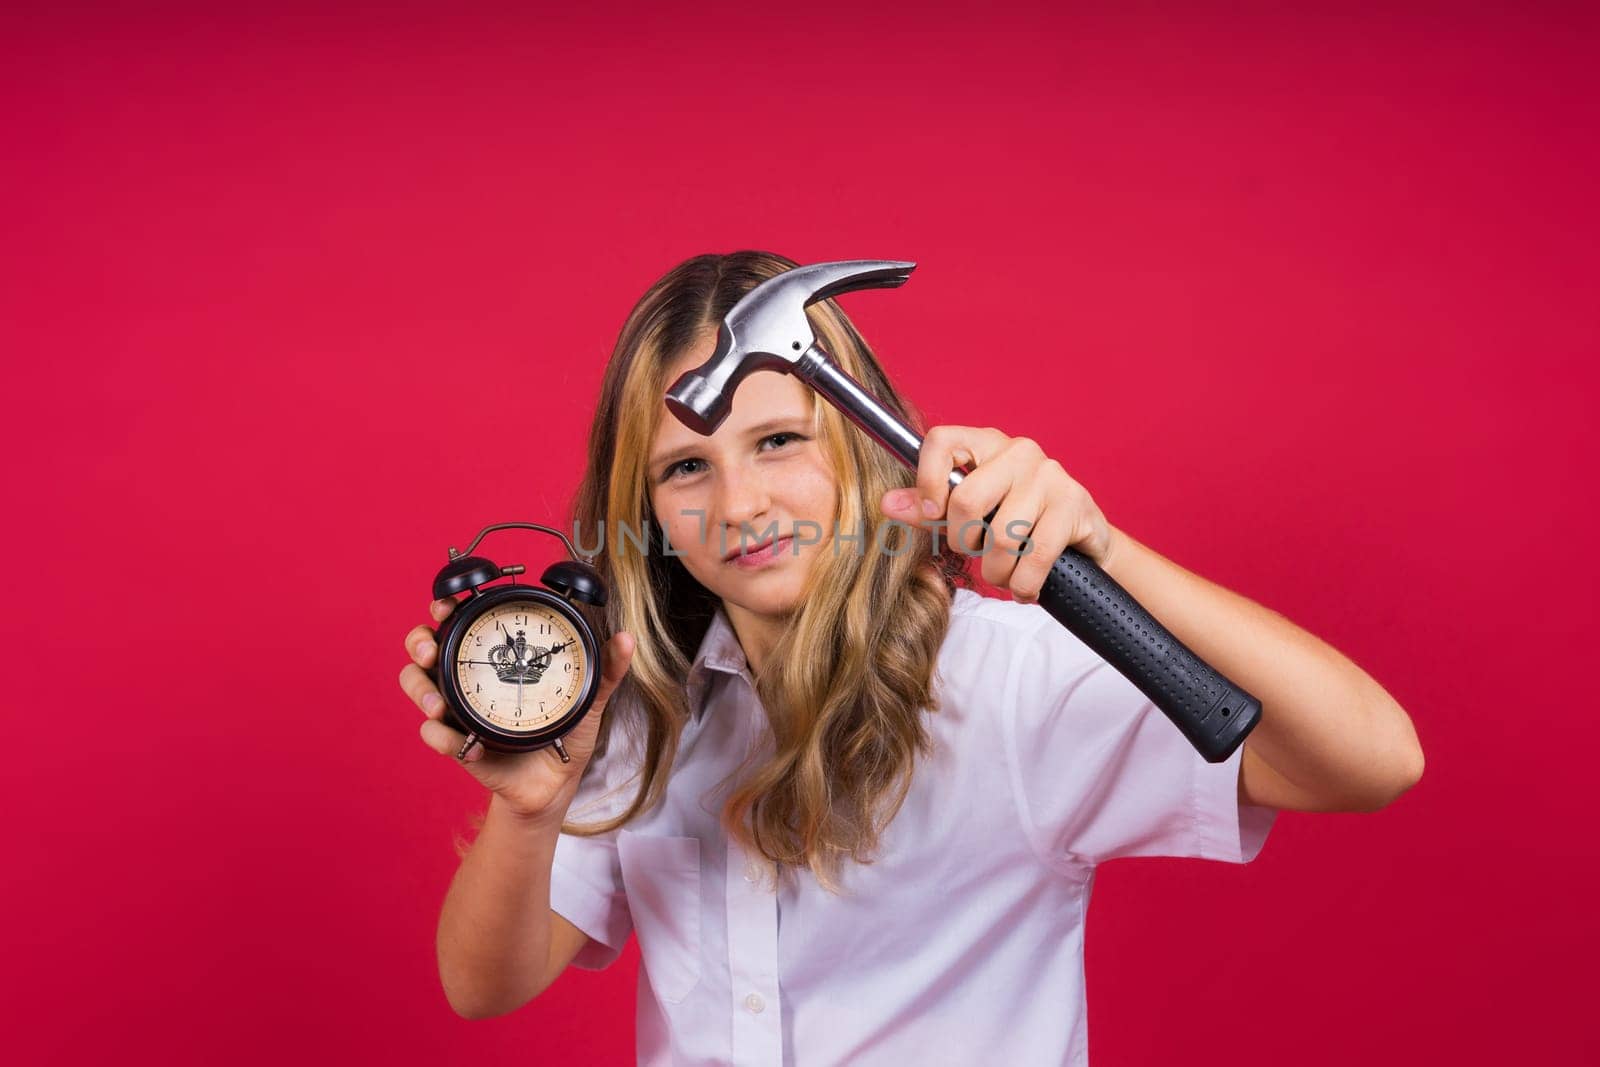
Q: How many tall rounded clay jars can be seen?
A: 0